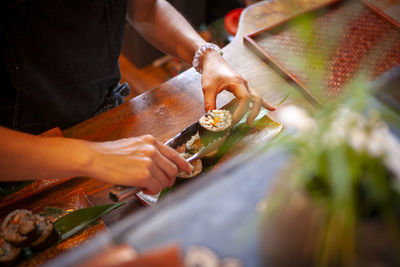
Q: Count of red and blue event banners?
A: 0